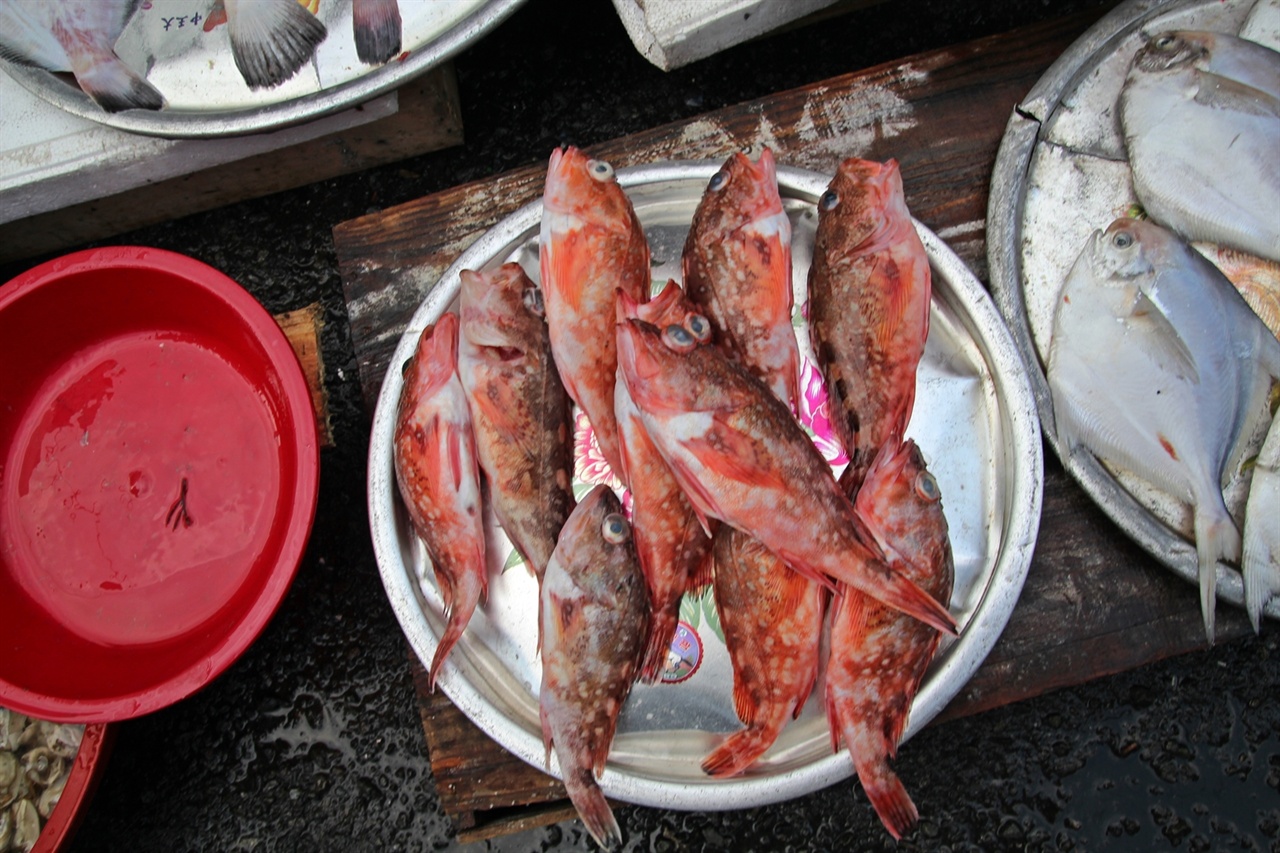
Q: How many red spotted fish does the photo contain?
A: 10